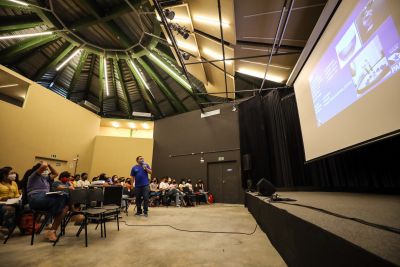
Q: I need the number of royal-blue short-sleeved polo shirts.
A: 1